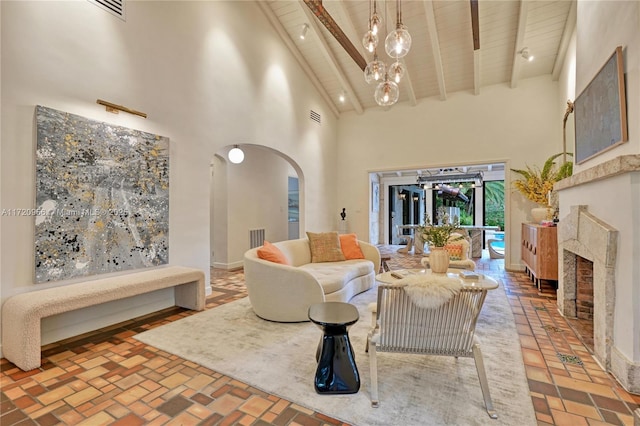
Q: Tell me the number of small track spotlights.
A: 3